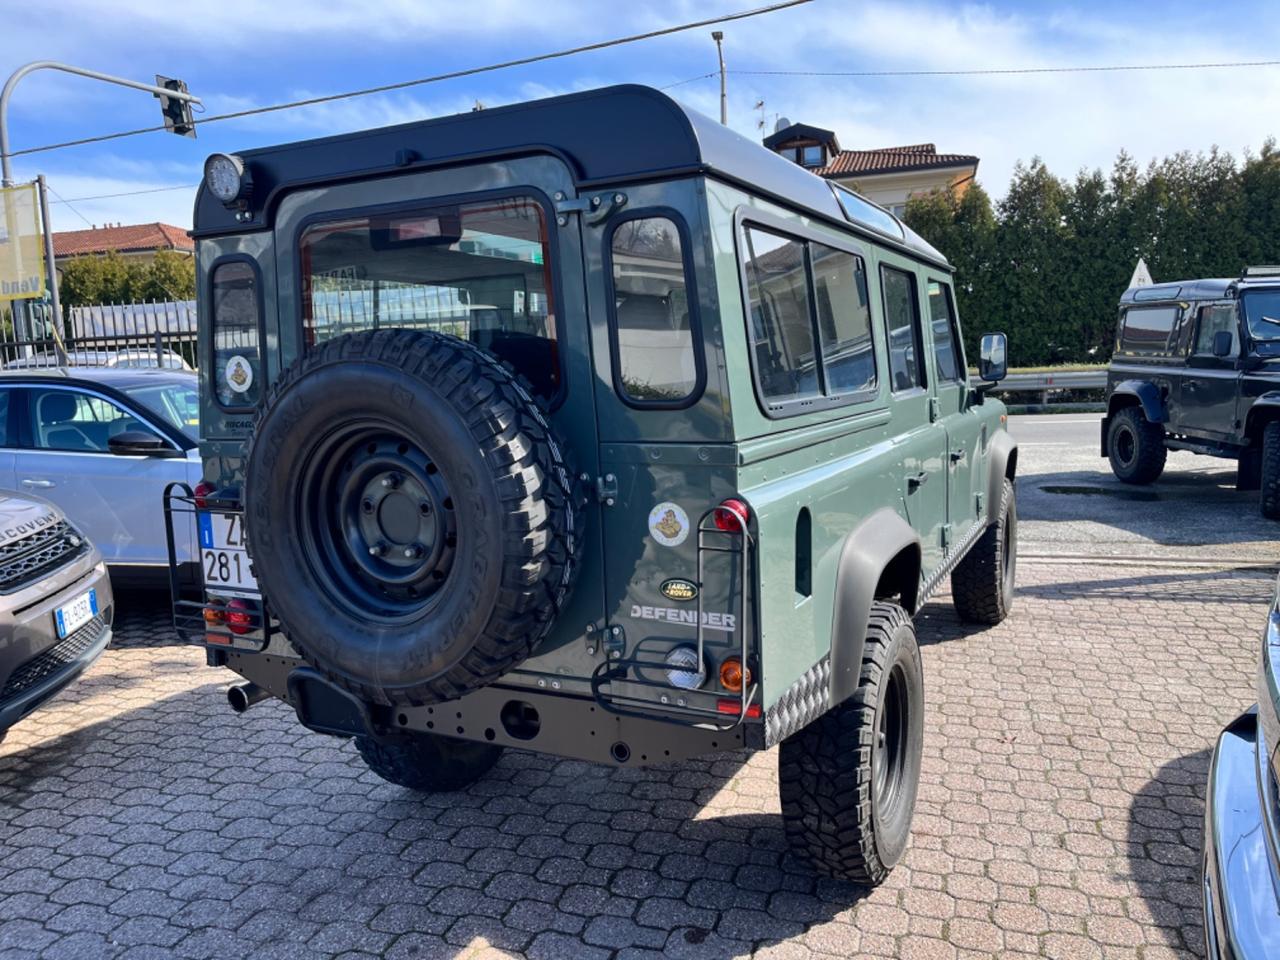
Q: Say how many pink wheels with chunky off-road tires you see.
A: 0